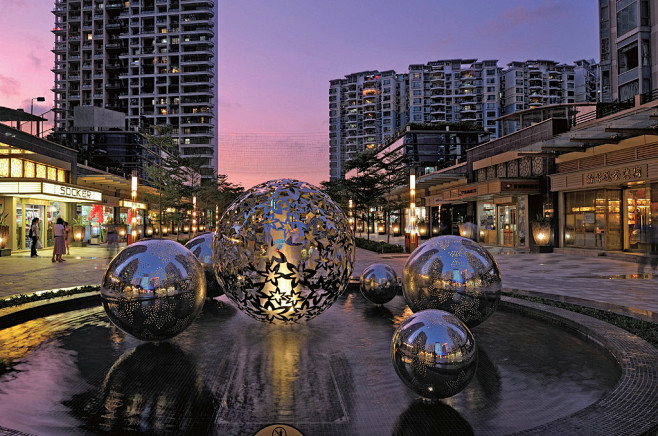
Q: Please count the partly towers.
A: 2